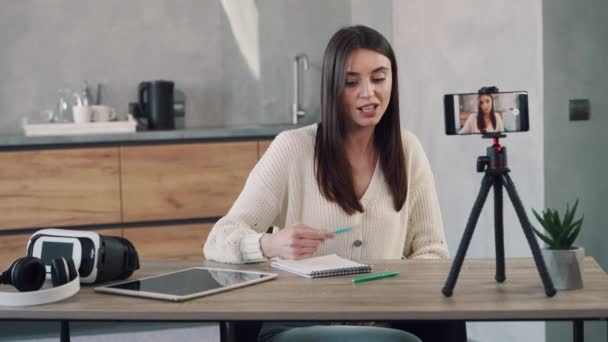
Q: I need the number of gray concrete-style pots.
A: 1